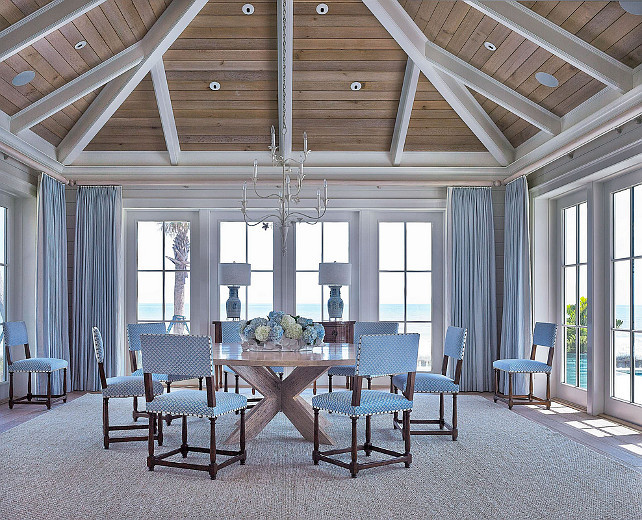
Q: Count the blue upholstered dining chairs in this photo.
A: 9